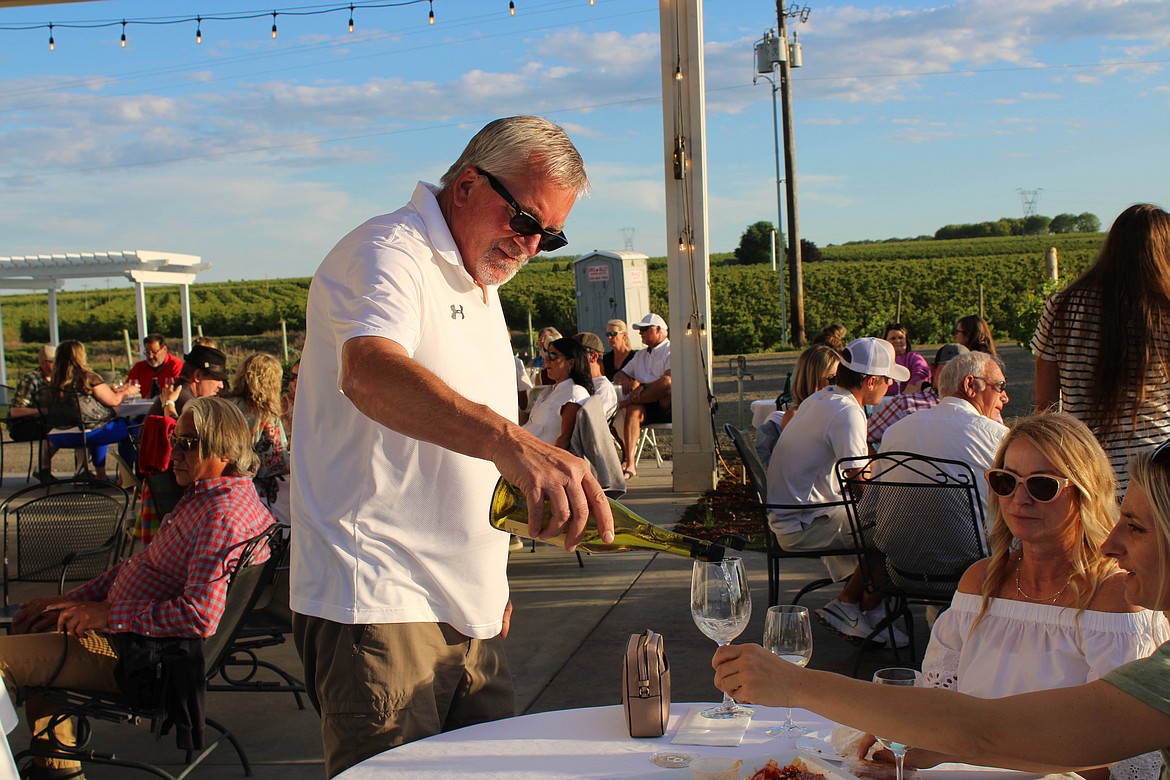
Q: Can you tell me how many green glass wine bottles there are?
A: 1